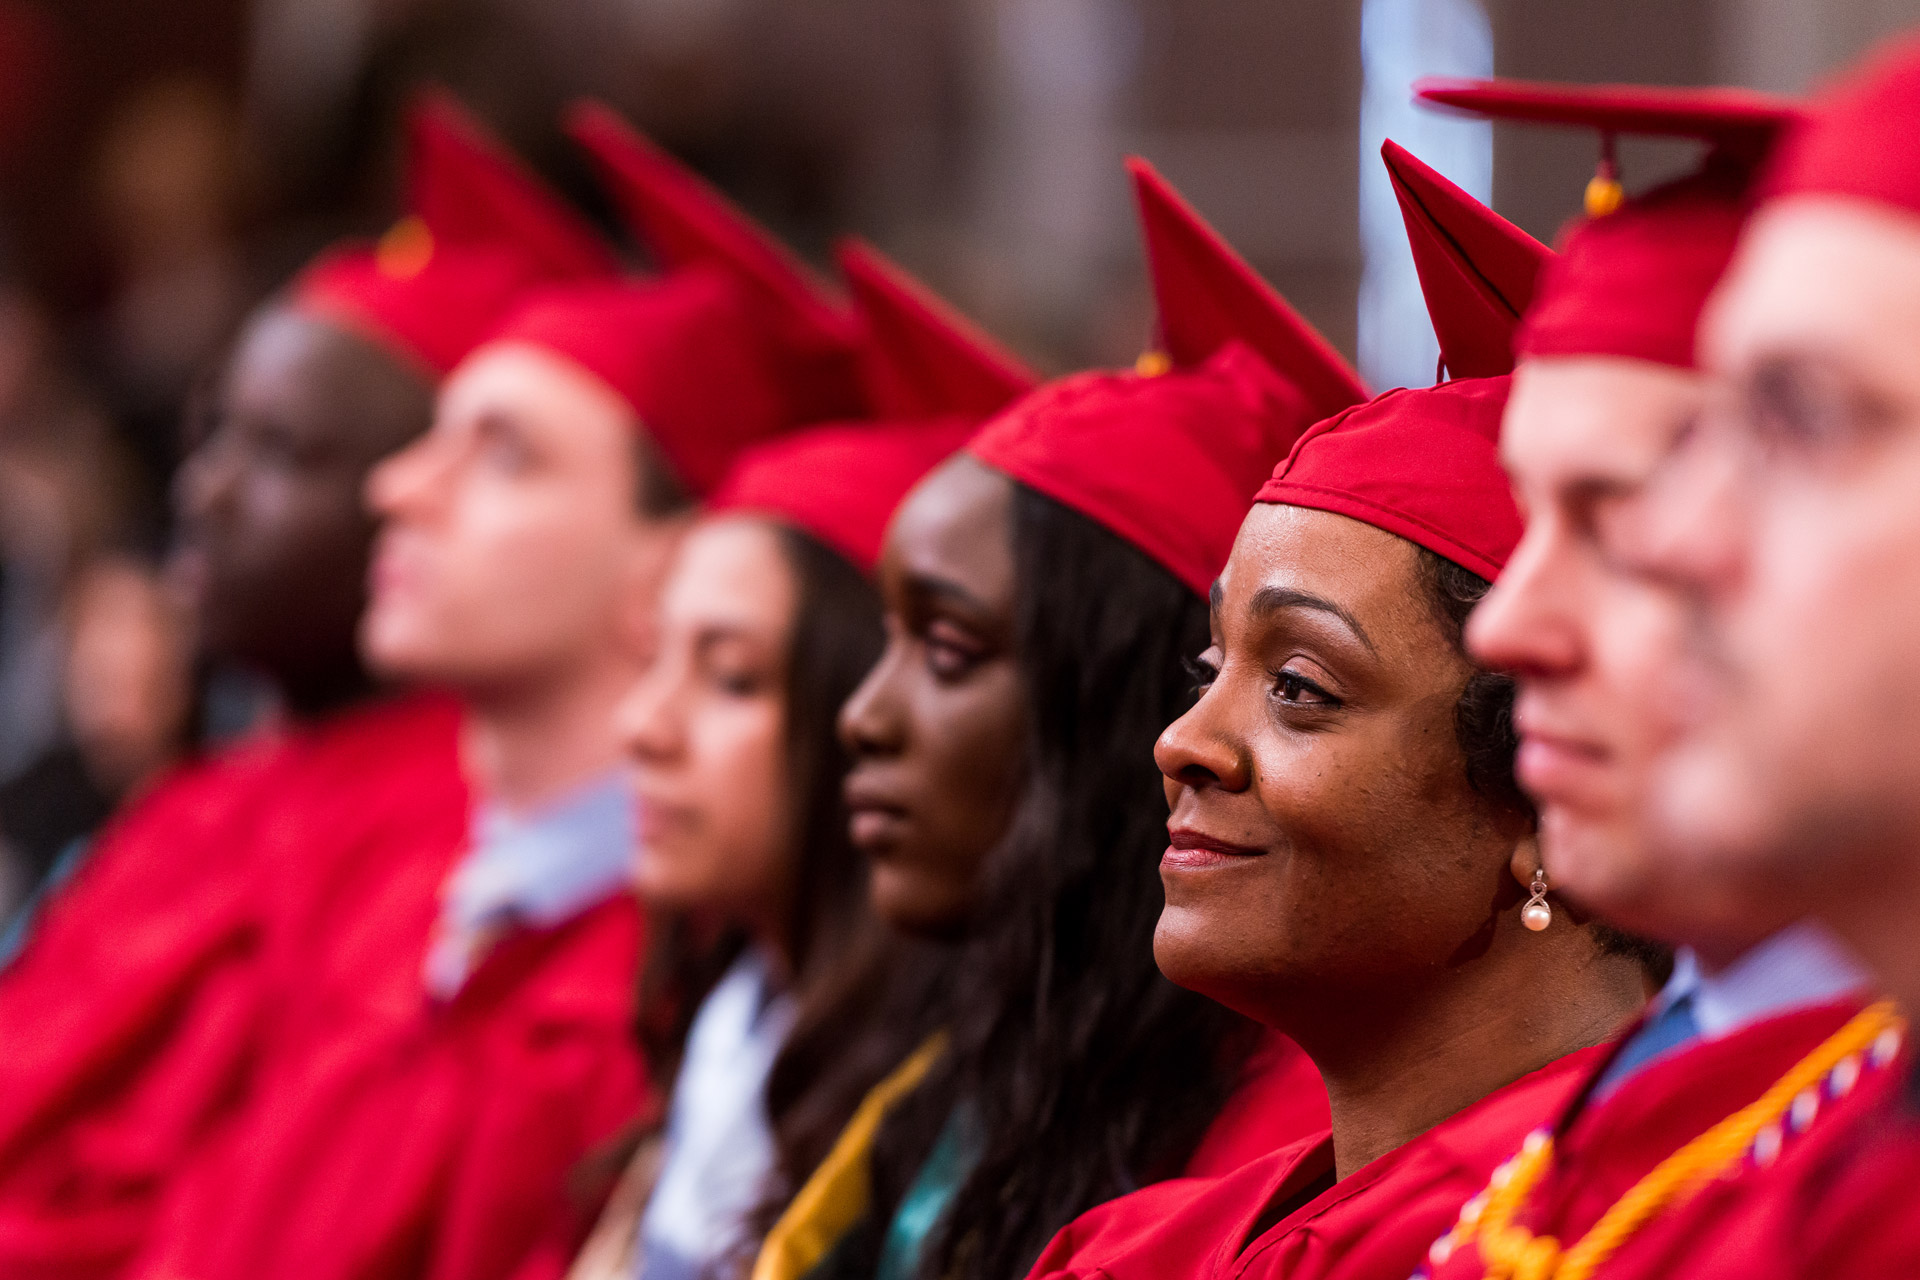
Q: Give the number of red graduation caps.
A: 7